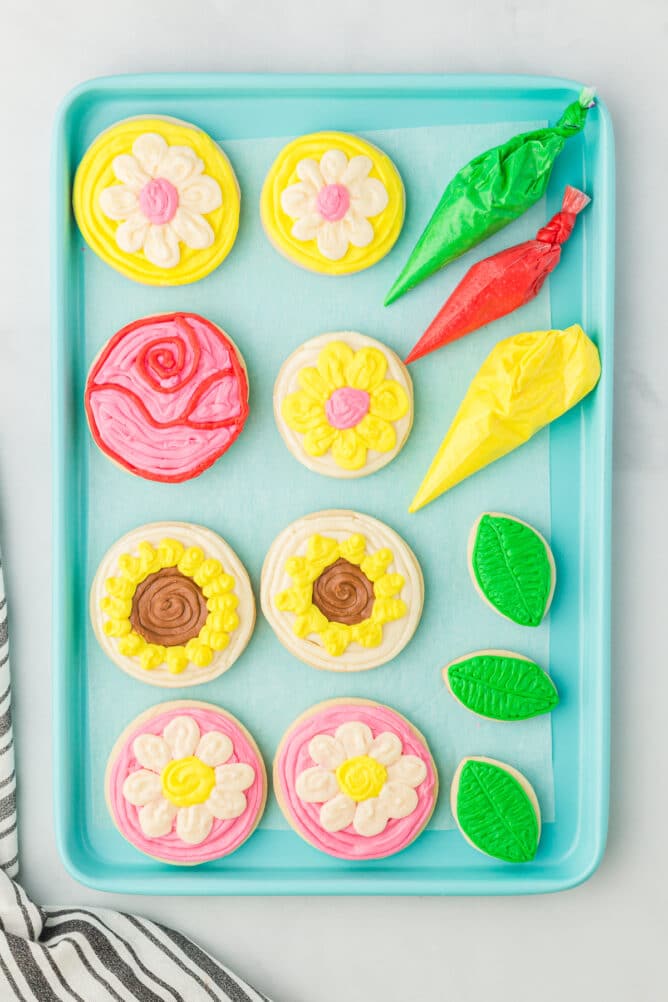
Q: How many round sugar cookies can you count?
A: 8